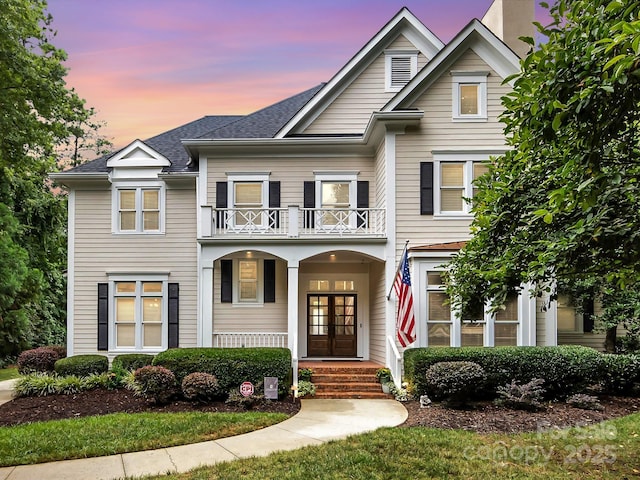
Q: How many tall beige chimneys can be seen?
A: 1